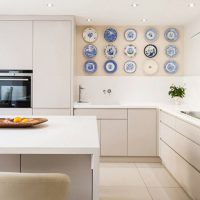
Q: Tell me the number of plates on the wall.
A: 15